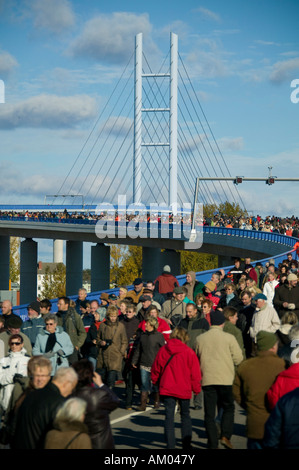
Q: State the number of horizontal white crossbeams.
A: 3